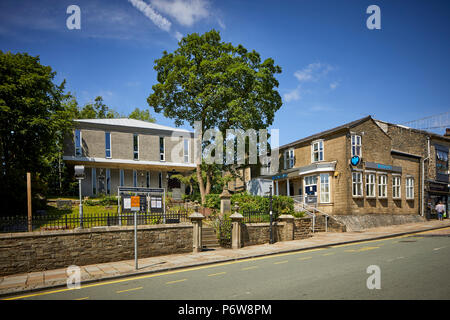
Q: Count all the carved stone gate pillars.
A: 2